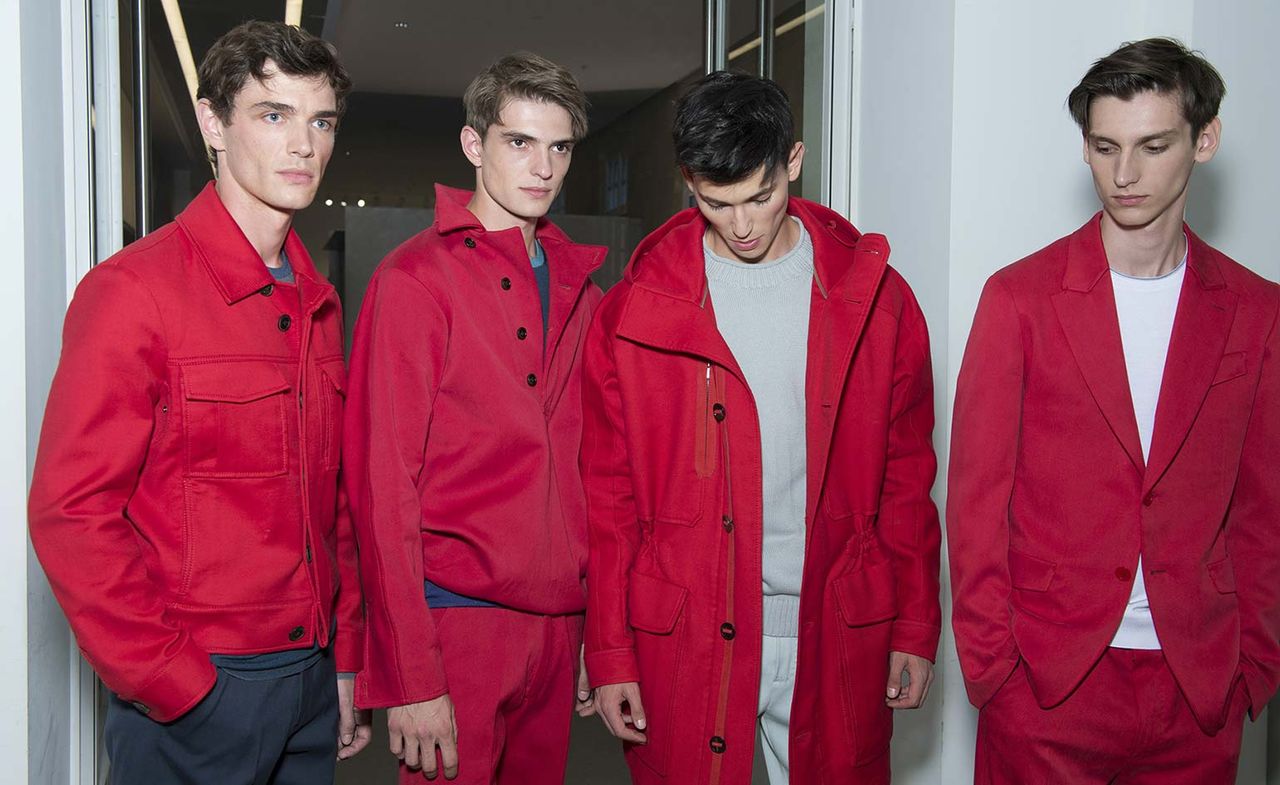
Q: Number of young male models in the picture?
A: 4